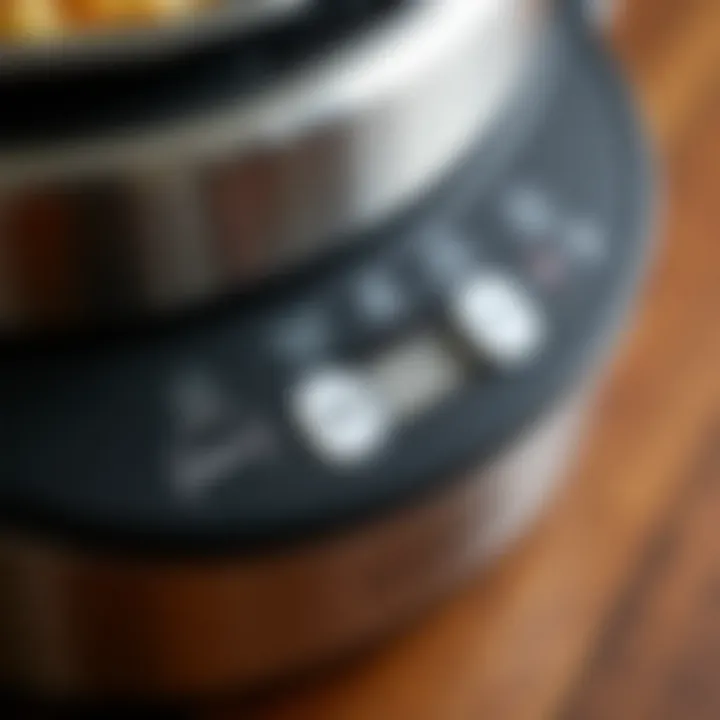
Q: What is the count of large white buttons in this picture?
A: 2